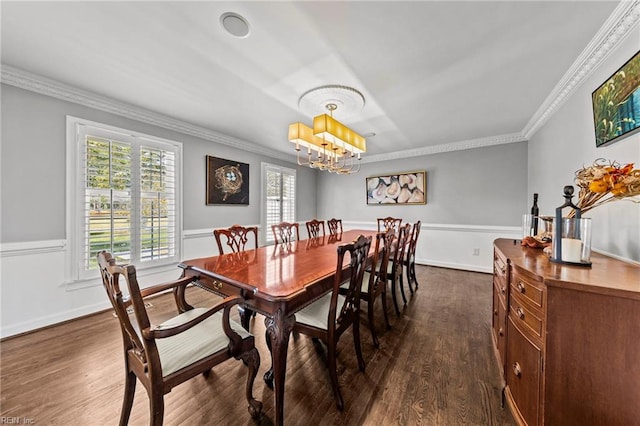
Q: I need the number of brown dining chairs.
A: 10